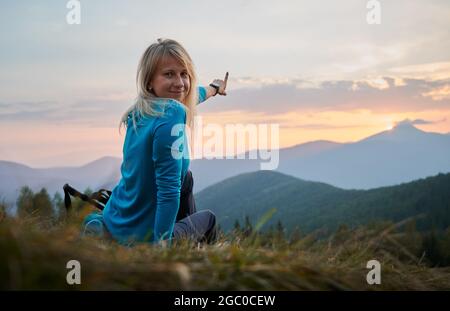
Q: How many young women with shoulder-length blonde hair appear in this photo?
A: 1